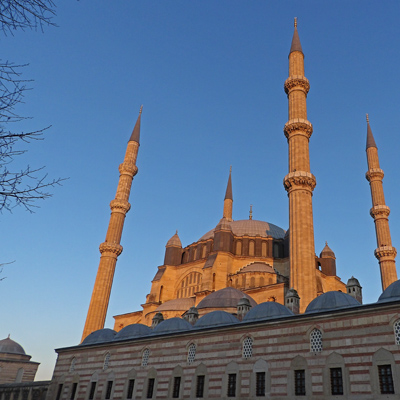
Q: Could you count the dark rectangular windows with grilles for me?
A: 13